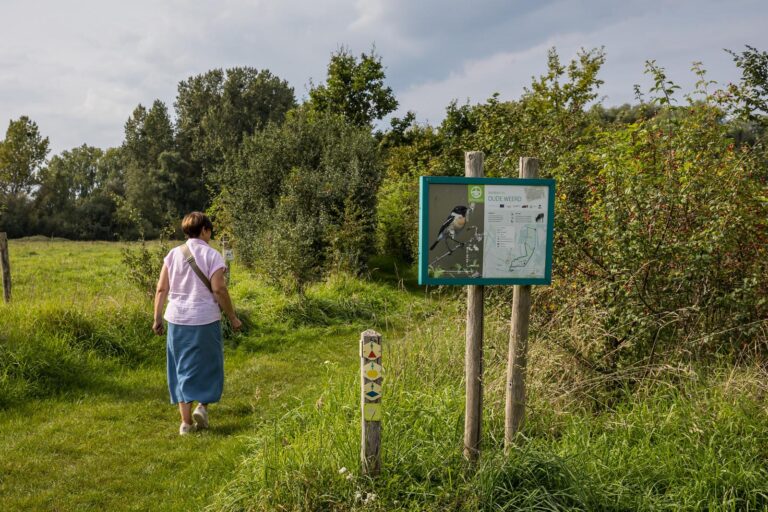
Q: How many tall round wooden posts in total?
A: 2